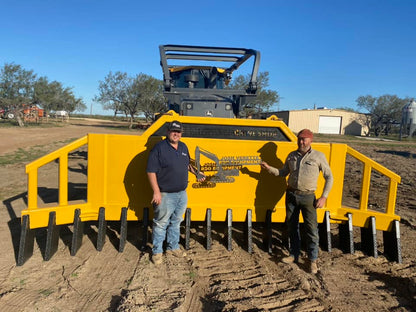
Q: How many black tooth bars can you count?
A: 15